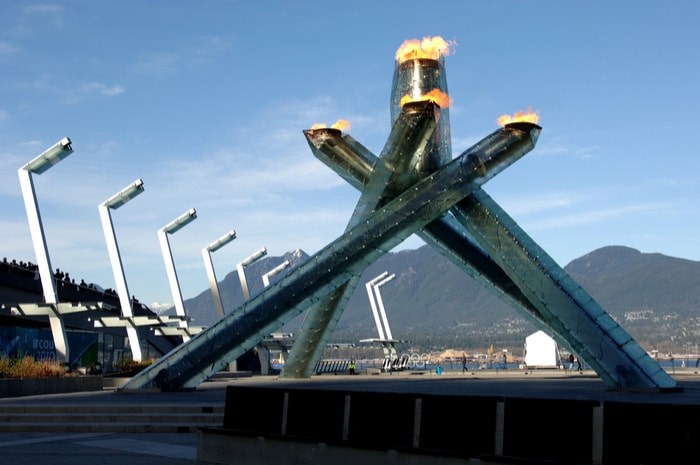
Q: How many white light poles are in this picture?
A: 8